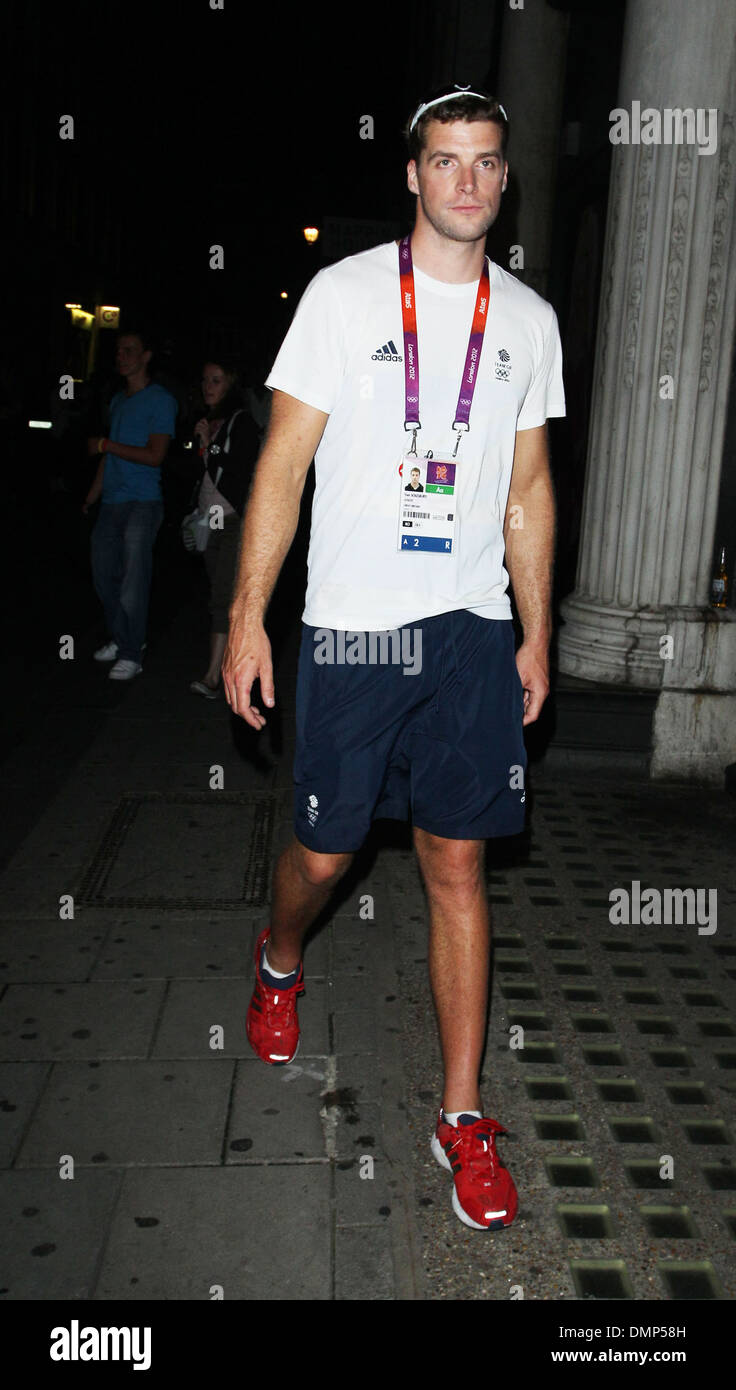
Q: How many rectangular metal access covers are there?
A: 1